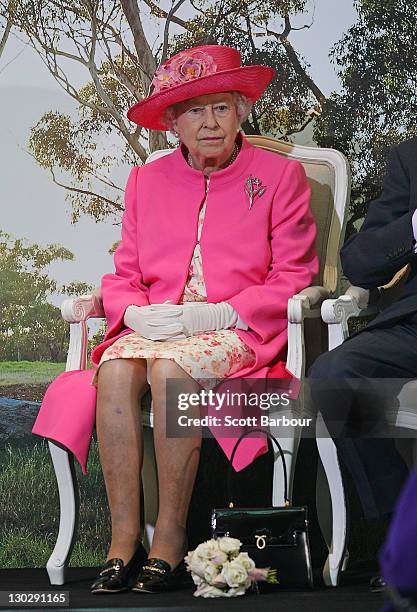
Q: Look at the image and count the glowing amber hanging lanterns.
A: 0